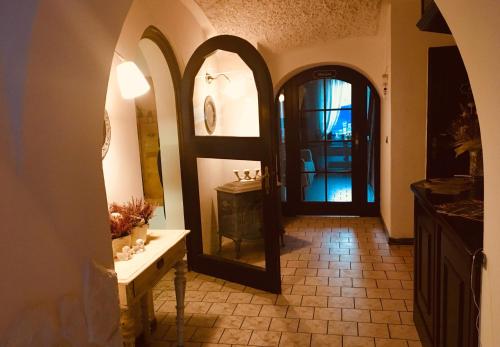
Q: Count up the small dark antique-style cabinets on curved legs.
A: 1